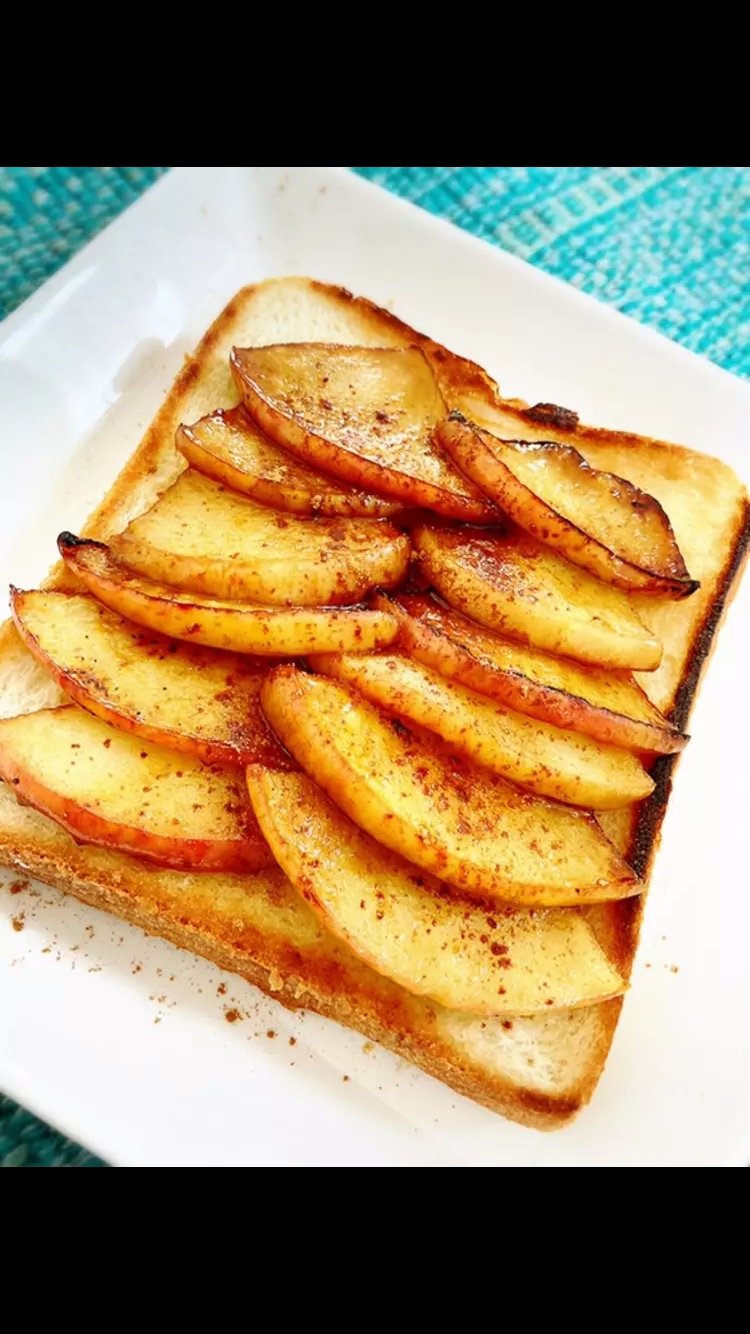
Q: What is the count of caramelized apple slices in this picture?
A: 12